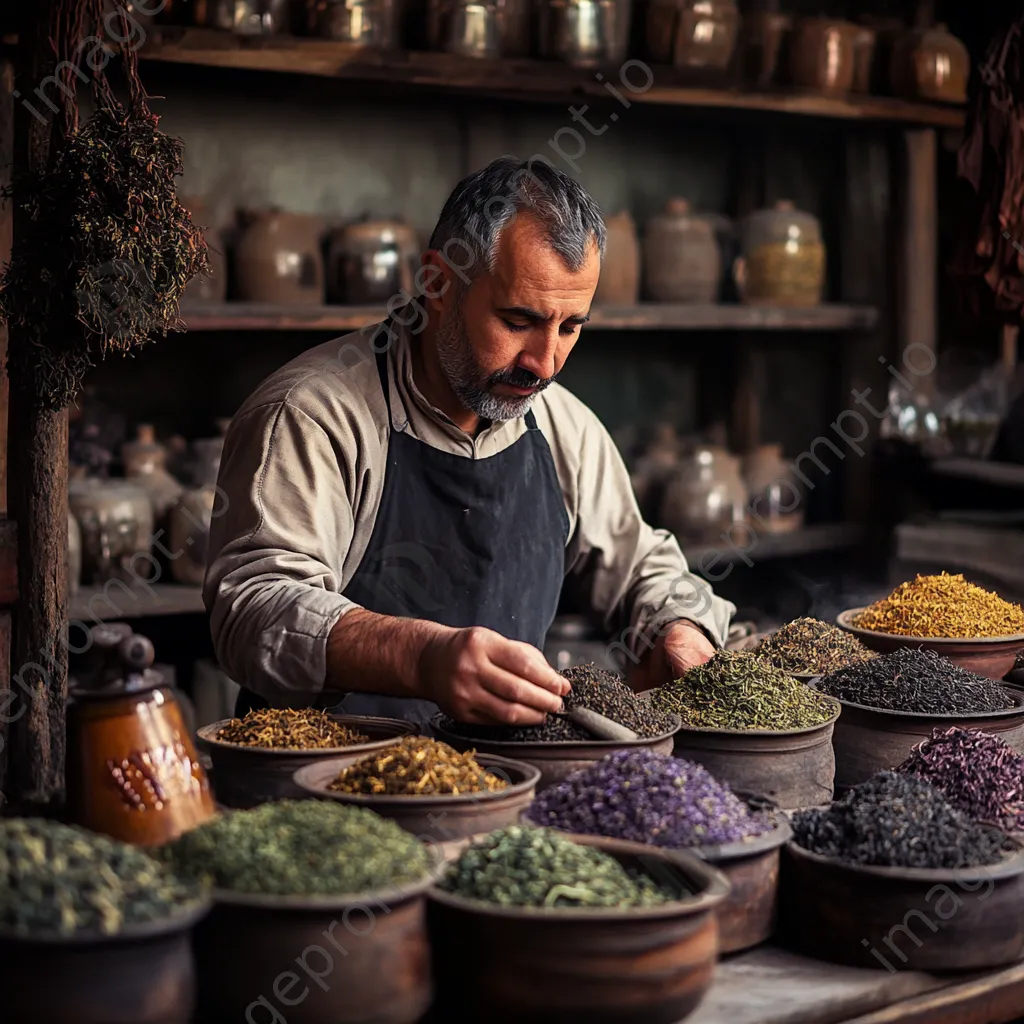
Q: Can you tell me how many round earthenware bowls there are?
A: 13